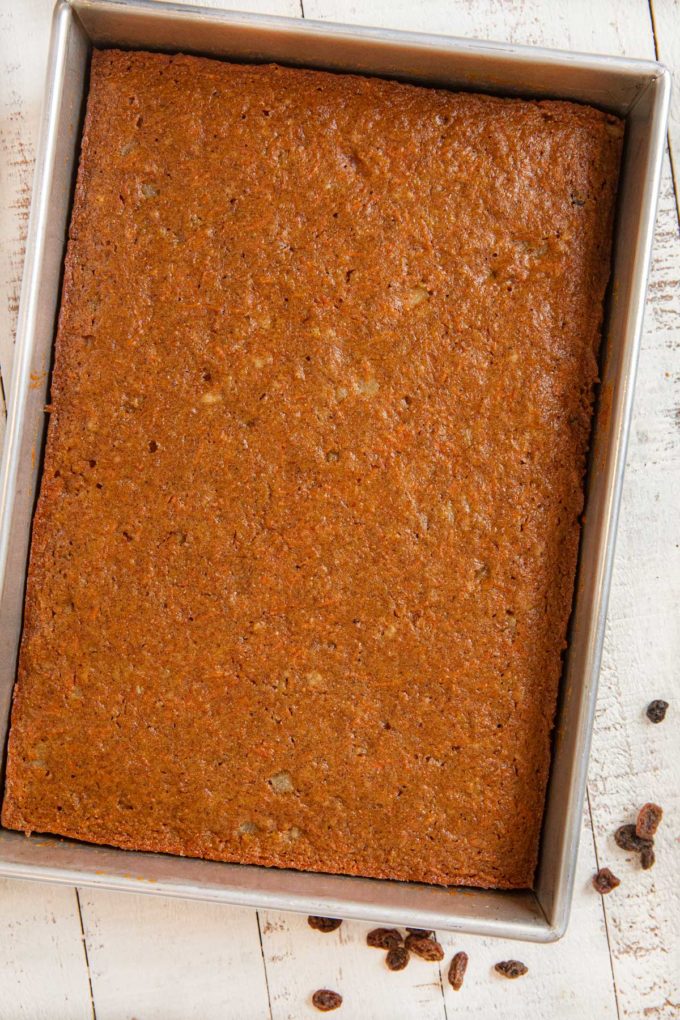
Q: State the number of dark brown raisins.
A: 13